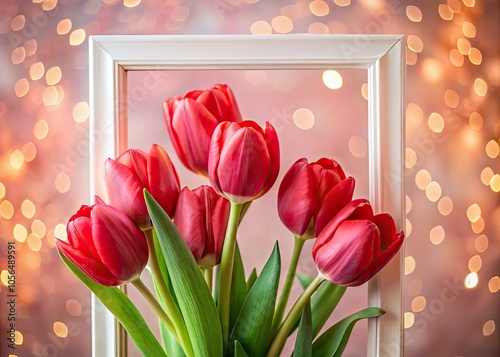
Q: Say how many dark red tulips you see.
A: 7